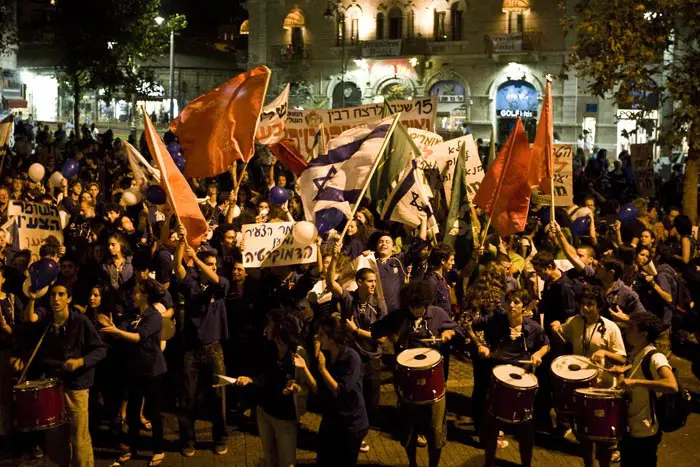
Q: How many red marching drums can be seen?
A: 5